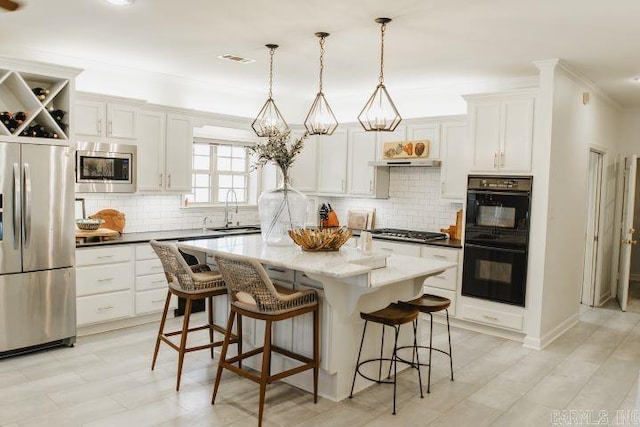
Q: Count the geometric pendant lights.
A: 3